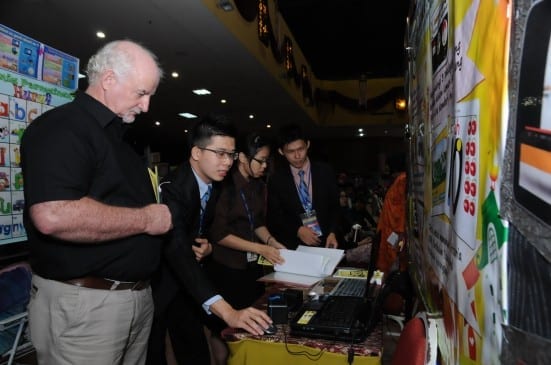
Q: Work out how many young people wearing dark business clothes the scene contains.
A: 3